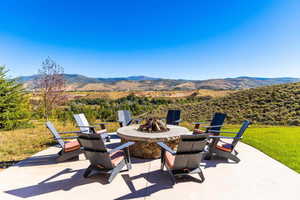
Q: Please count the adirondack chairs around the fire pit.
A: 8